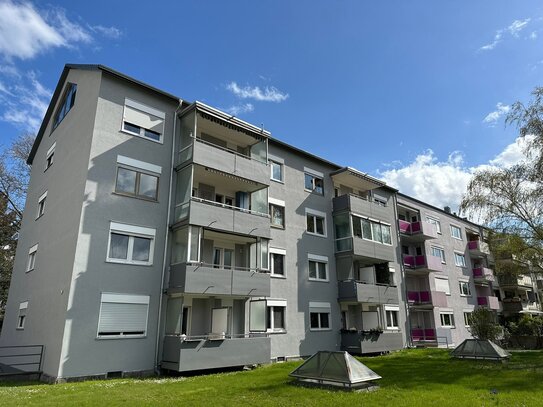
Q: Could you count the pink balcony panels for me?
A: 11